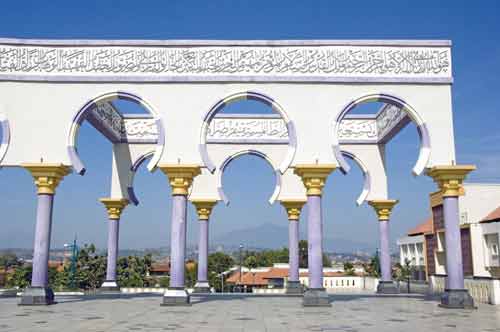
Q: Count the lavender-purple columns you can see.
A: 8